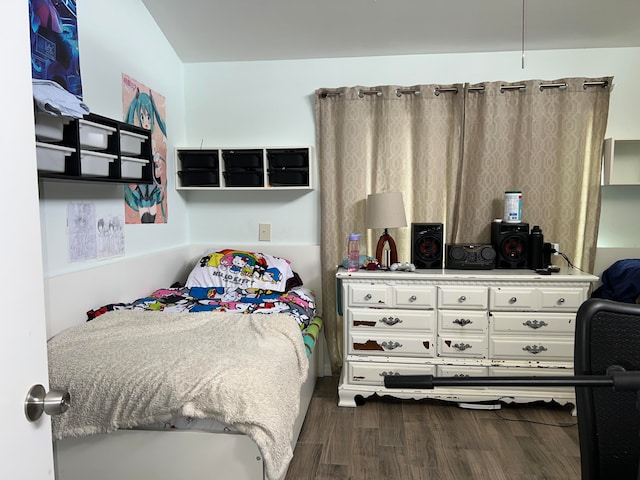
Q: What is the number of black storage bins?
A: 6